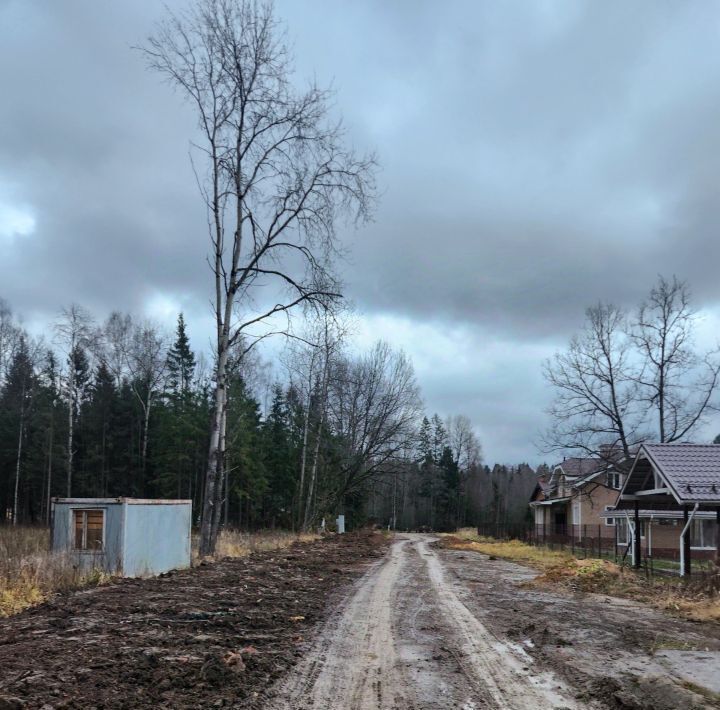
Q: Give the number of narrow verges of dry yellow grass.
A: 2